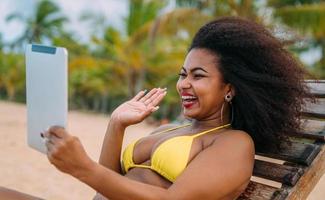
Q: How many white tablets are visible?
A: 1